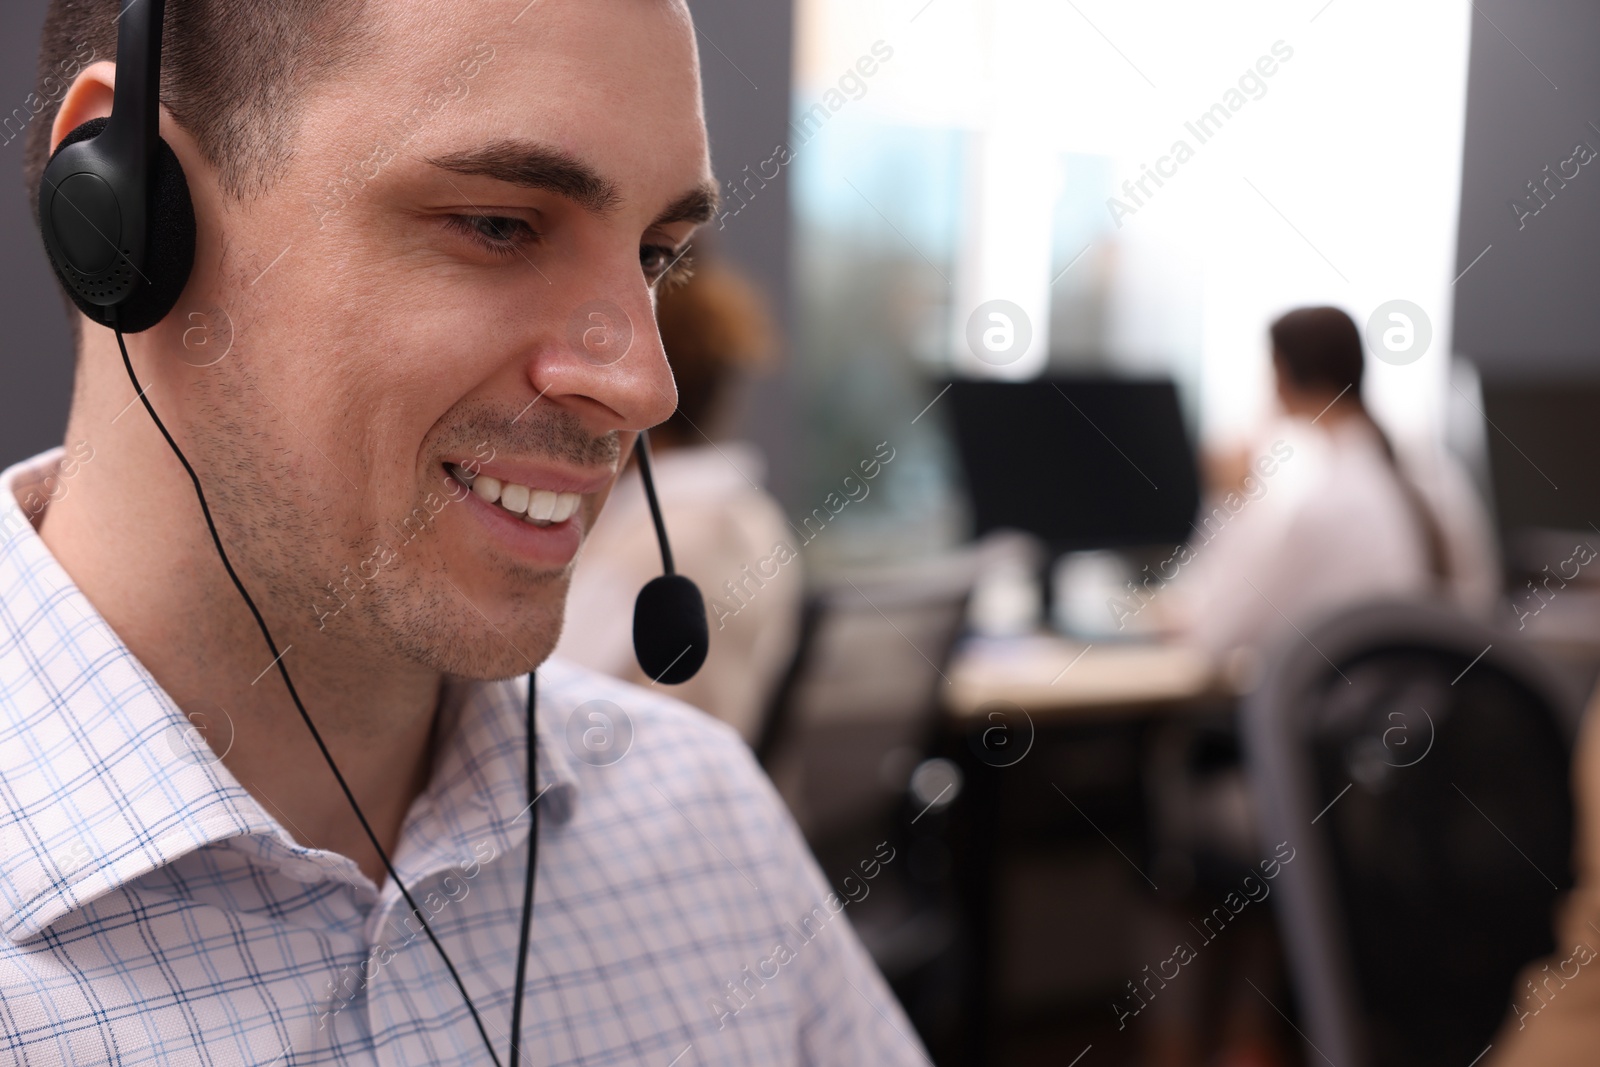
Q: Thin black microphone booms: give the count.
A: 1